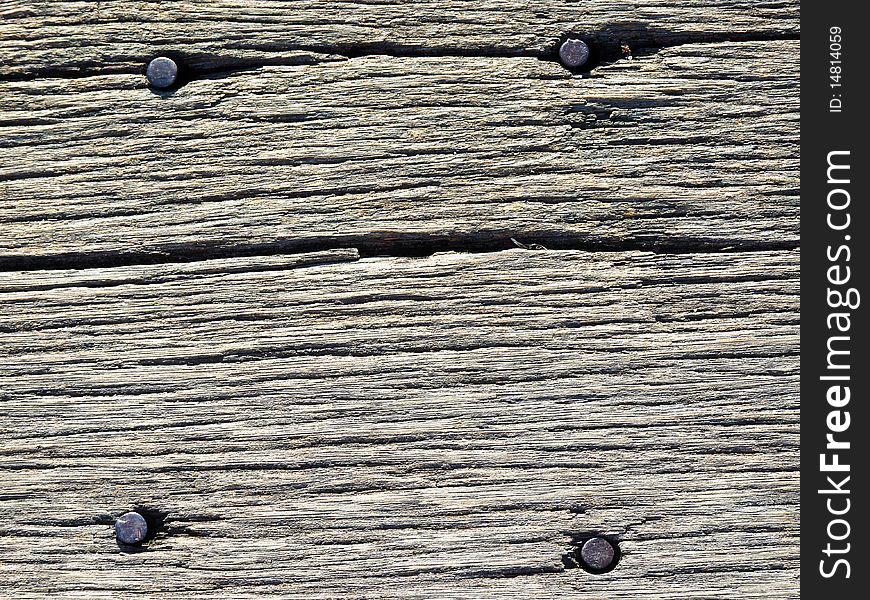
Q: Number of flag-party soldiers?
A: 0